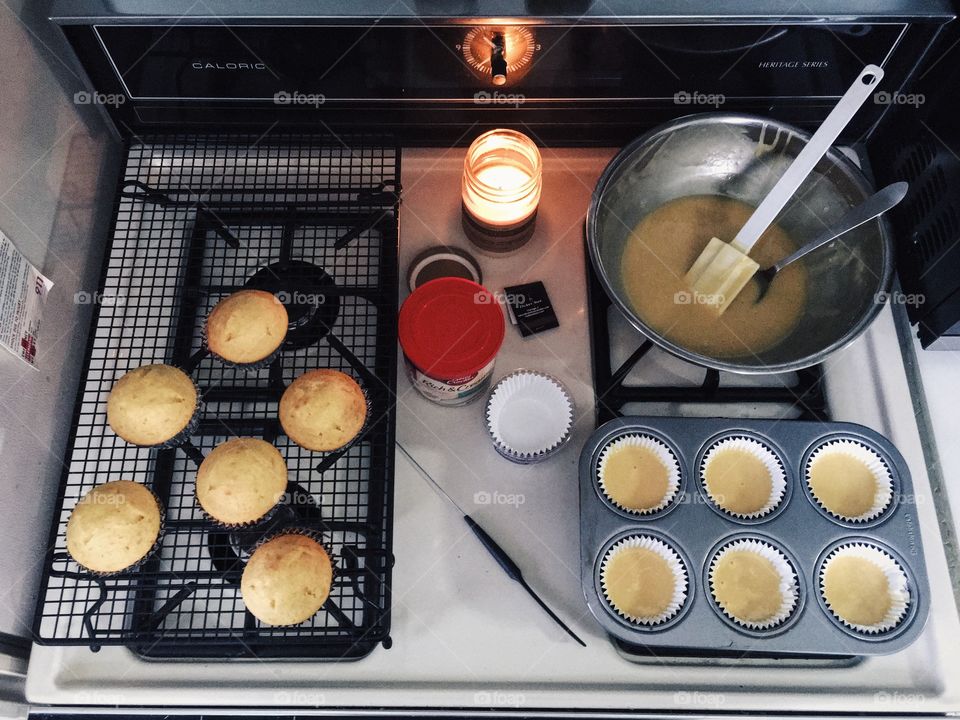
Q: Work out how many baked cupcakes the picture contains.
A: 6